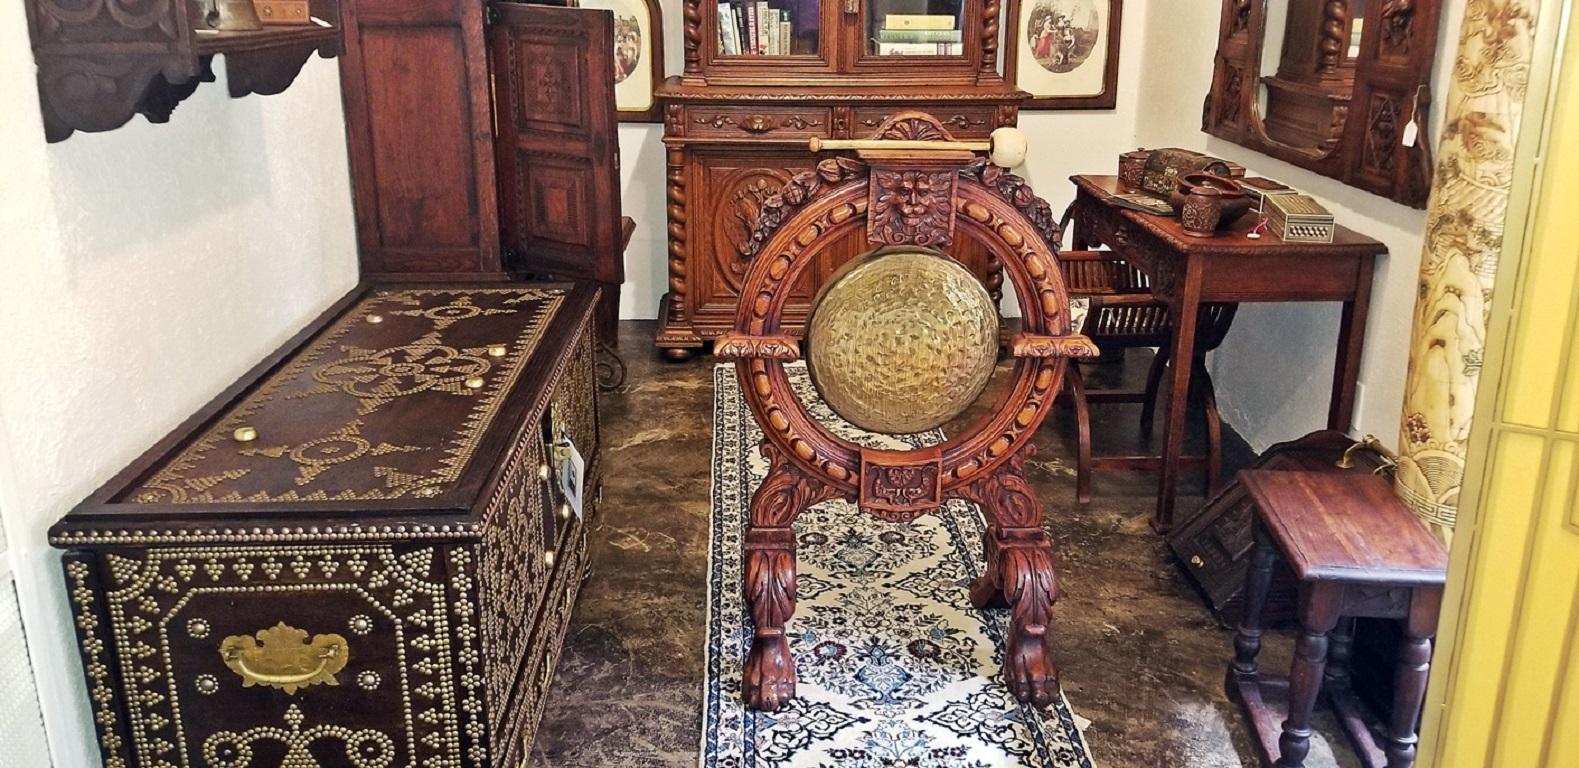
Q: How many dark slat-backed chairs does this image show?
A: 1